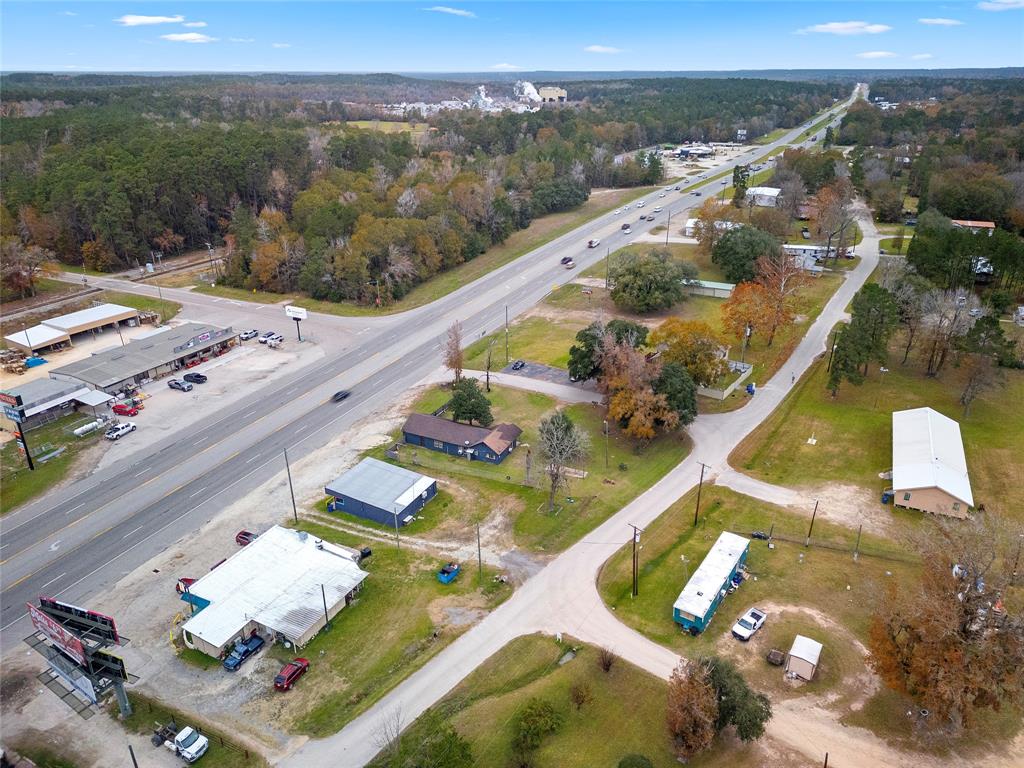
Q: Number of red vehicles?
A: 4